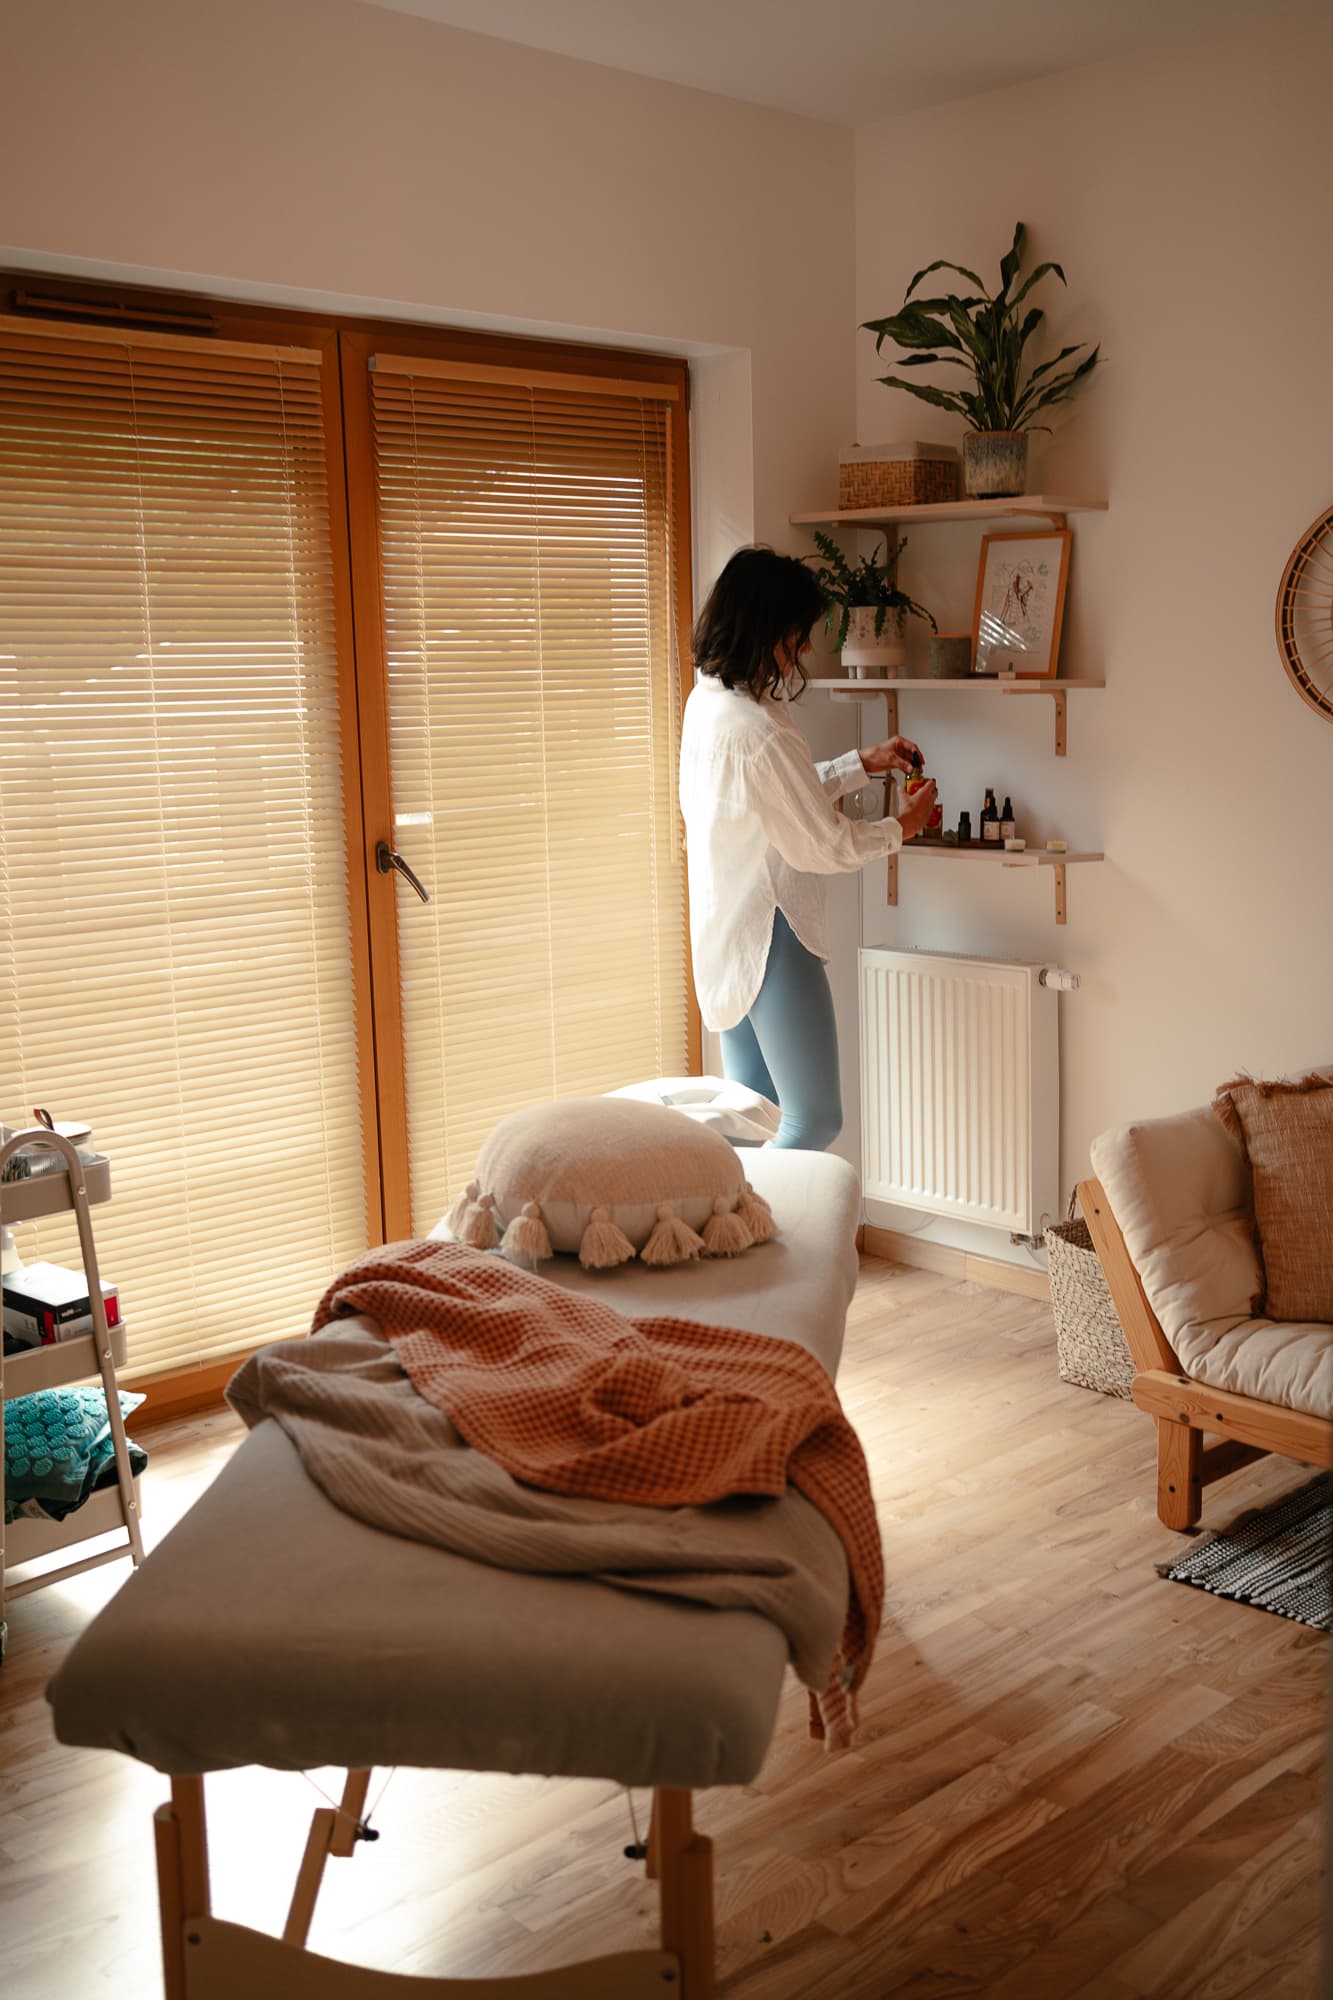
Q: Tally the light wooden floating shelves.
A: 3